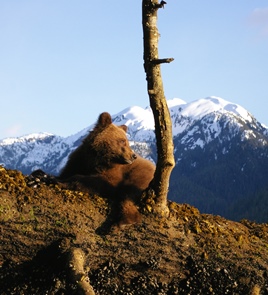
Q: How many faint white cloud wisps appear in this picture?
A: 2